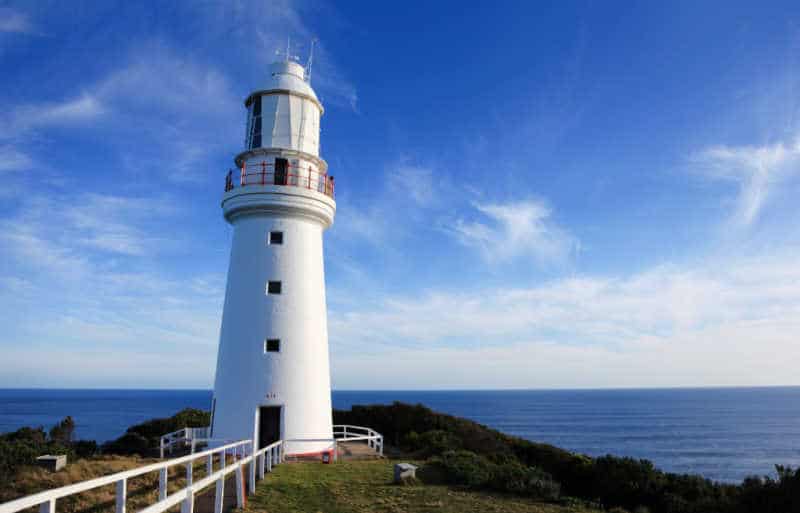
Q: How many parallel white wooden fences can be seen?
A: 2